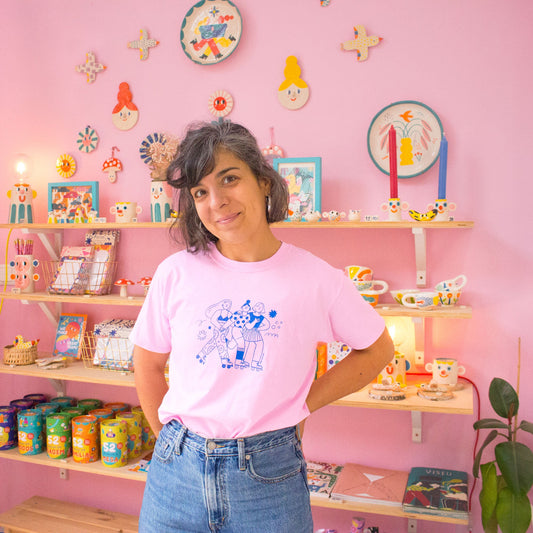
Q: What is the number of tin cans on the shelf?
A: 15